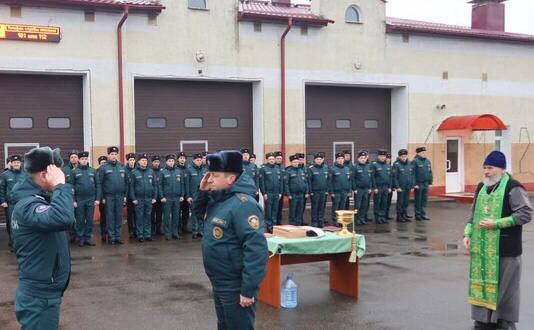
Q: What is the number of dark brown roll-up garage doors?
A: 3